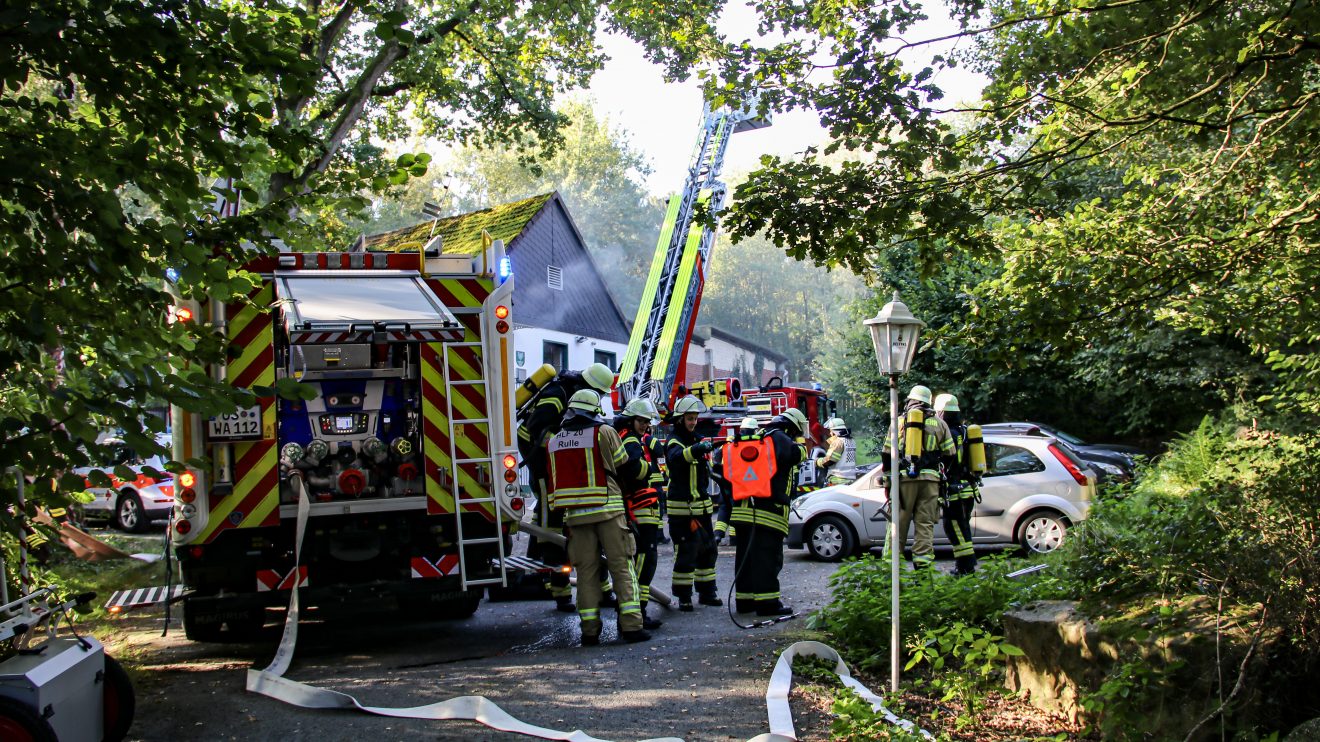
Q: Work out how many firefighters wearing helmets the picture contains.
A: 9